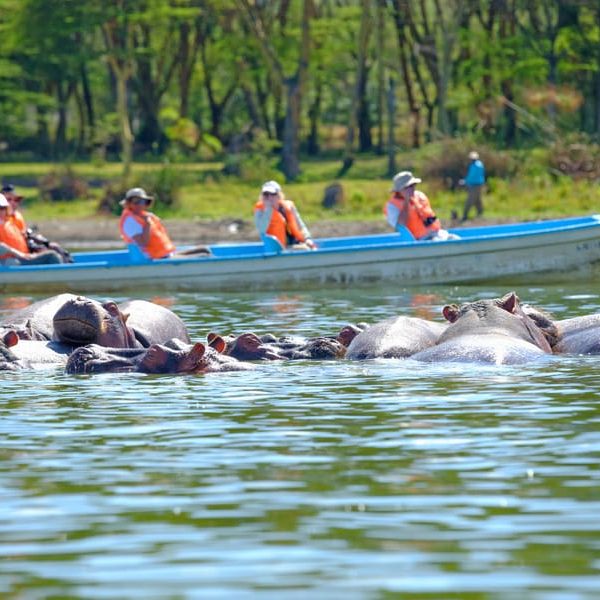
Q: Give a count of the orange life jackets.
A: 5